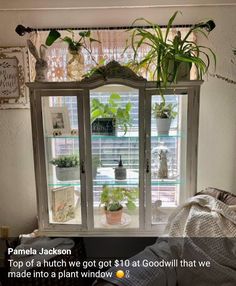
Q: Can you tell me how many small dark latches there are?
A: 2